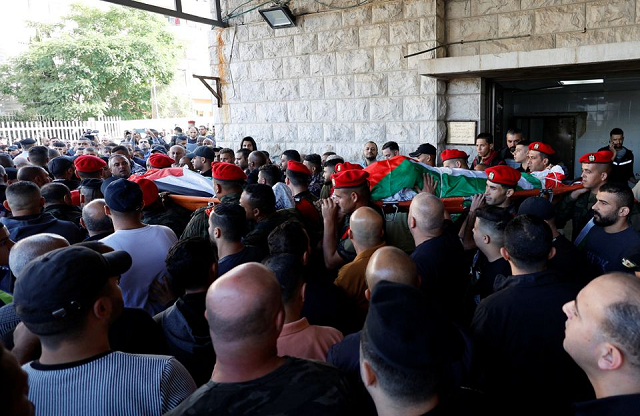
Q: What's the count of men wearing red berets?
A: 11